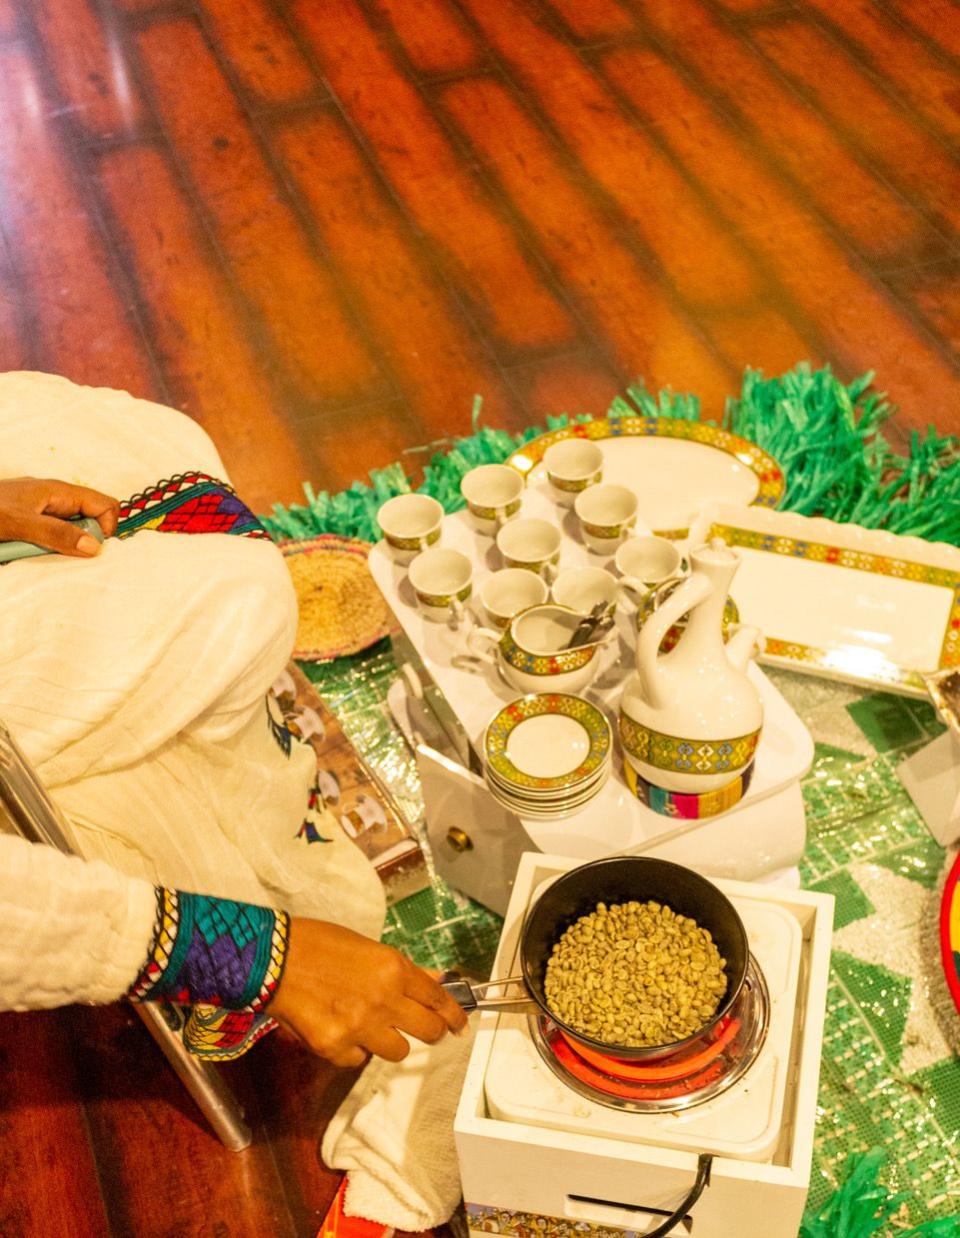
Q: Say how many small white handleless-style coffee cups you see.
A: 9